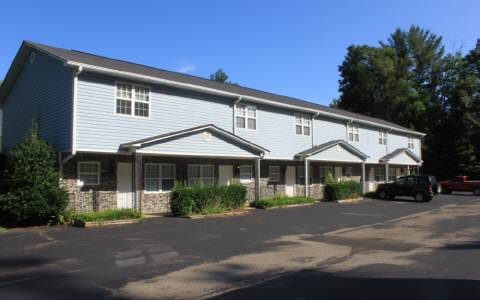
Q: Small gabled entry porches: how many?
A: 3